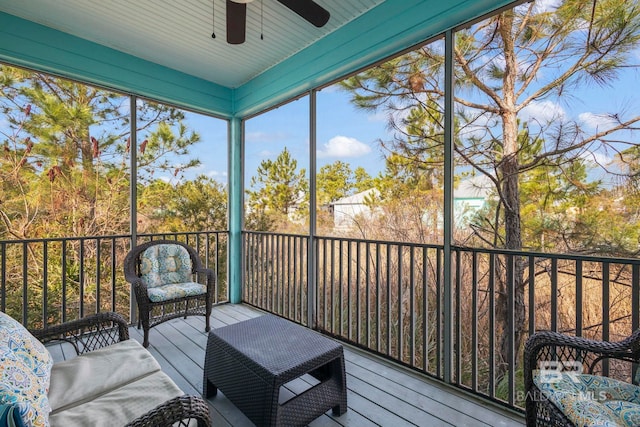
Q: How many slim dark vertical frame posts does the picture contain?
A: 3